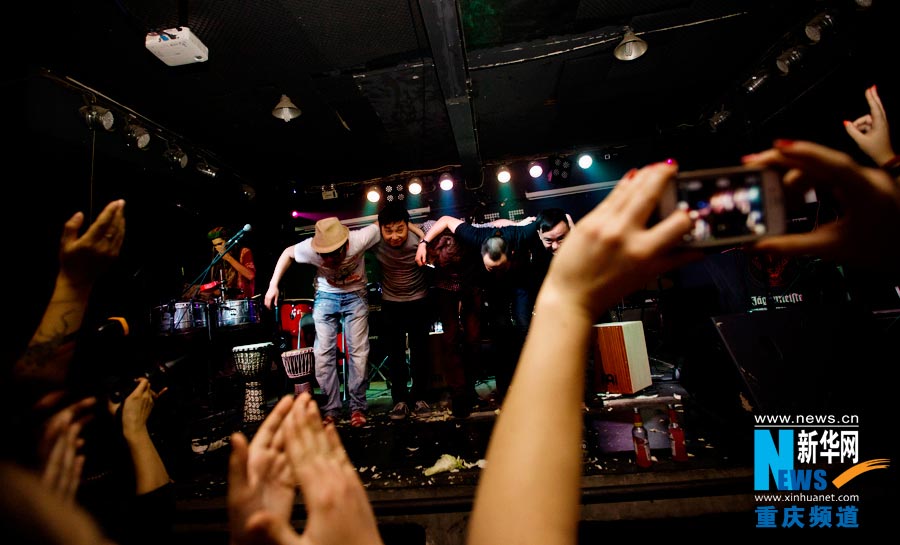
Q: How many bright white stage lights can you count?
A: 6